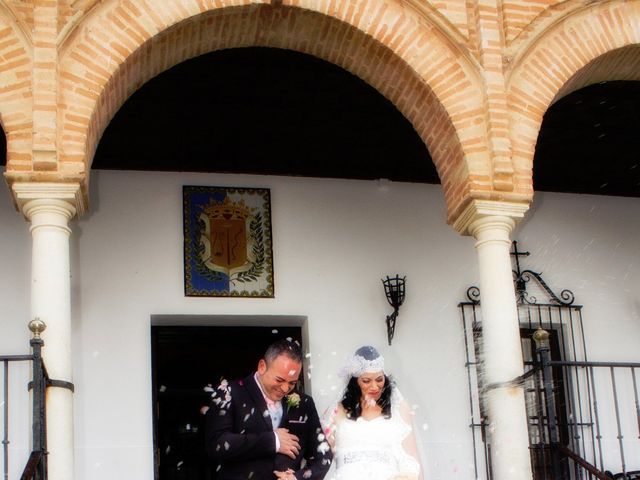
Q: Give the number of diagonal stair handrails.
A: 2